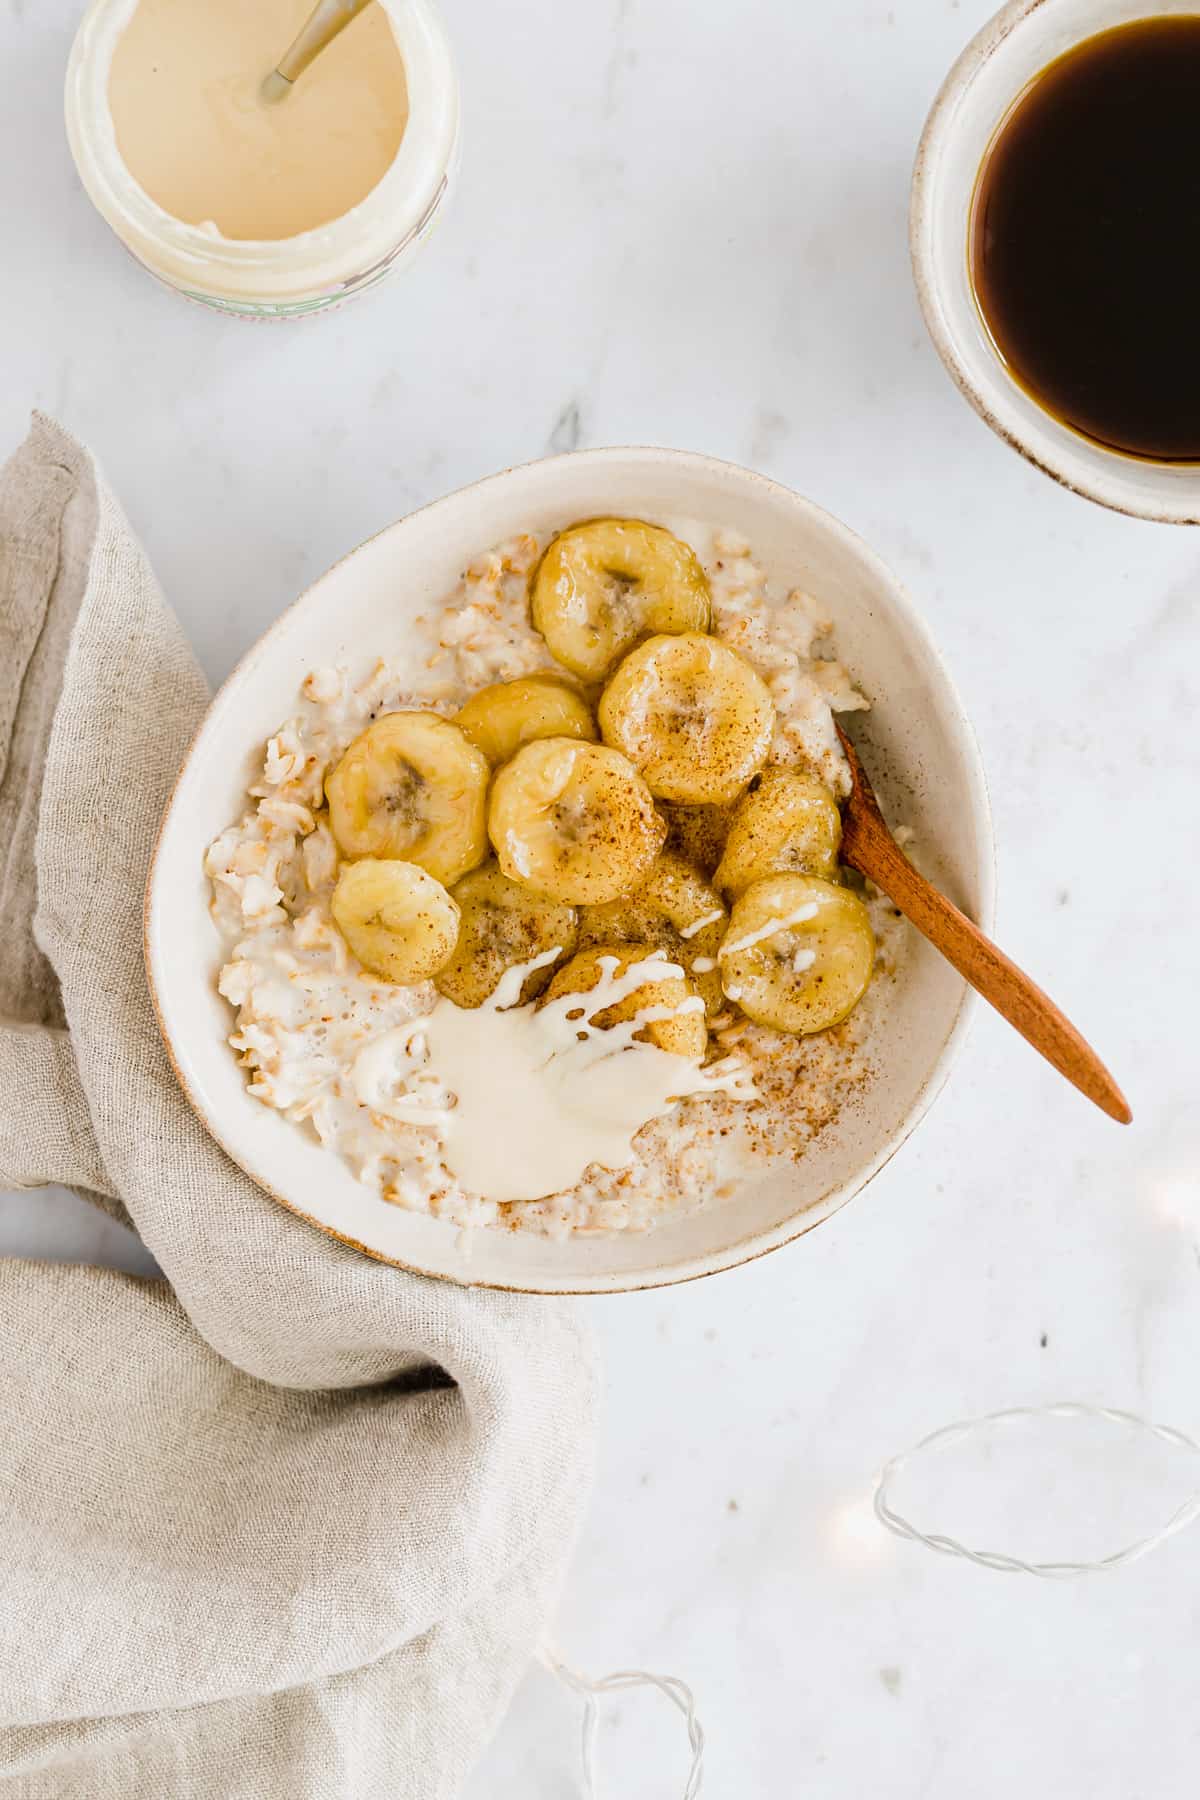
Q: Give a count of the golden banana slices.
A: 11